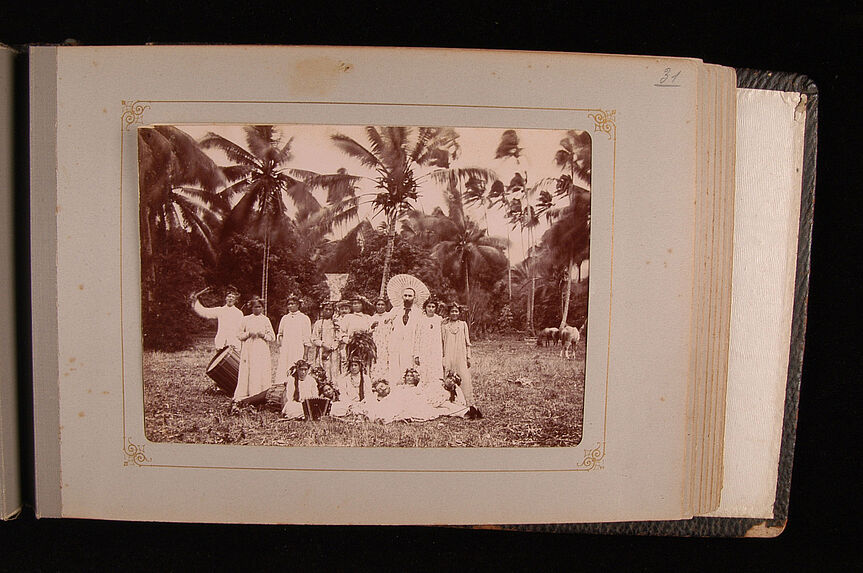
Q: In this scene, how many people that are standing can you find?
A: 10